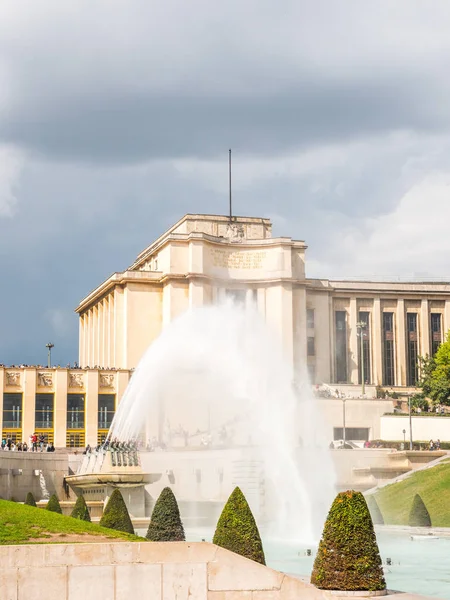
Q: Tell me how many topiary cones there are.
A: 9